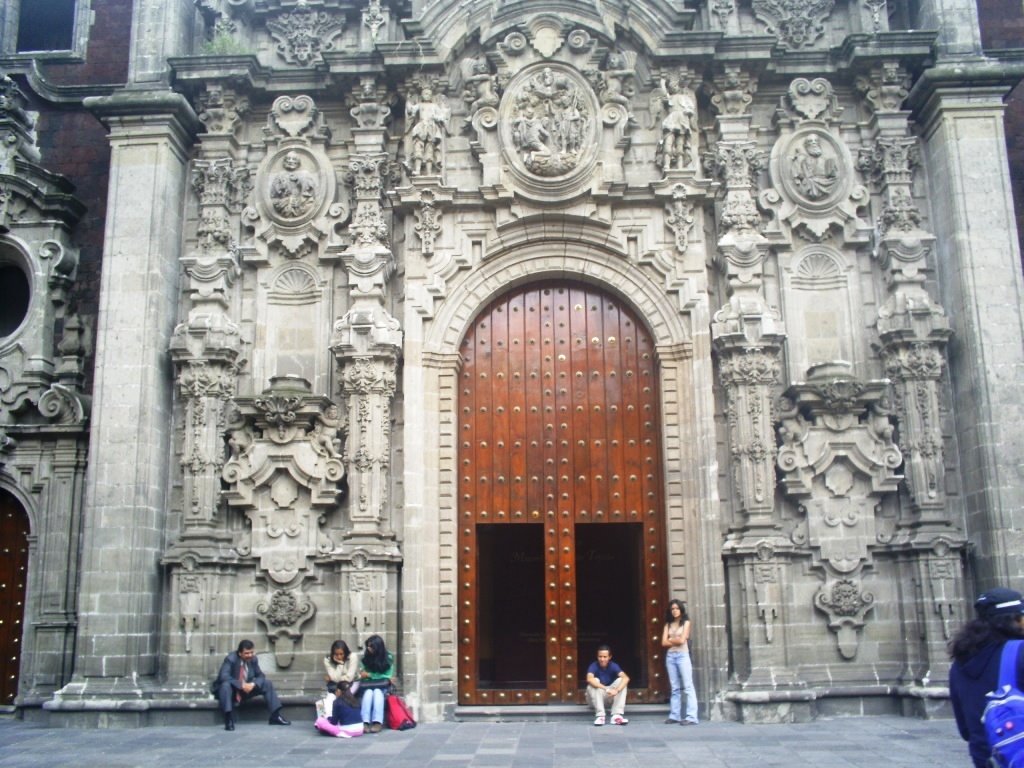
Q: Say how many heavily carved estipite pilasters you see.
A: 4